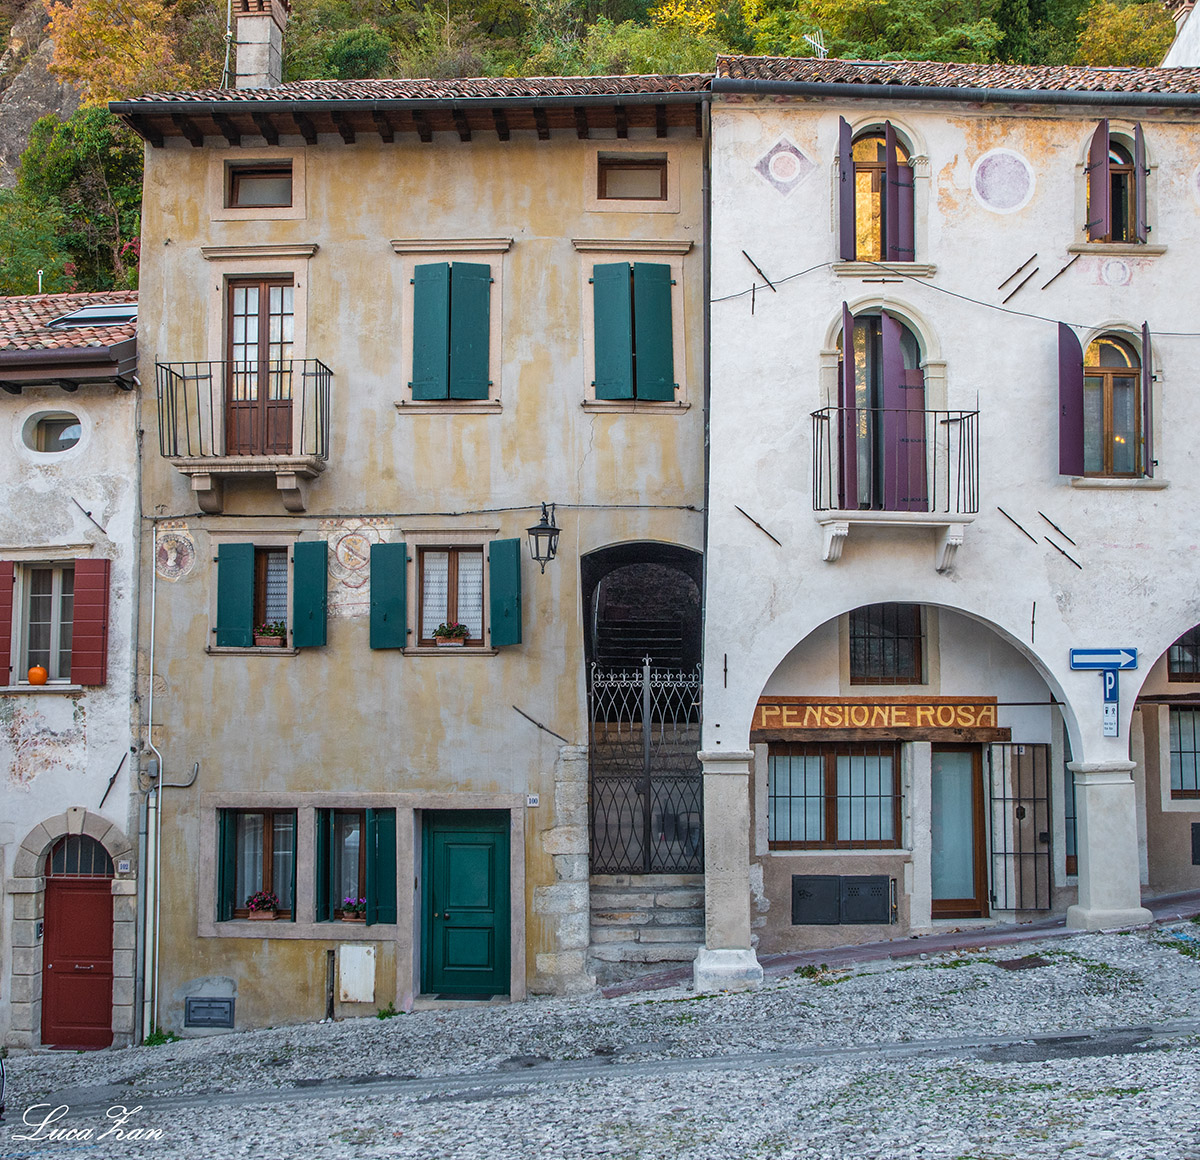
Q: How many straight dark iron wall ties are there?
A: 15